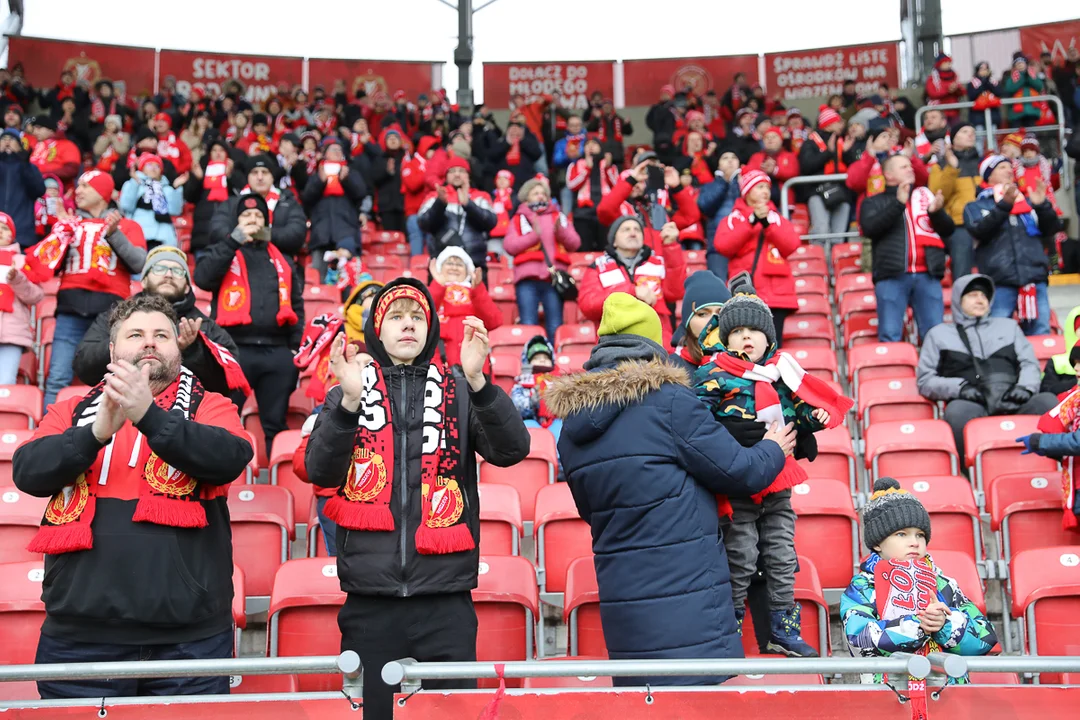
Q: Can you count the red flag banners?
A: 7